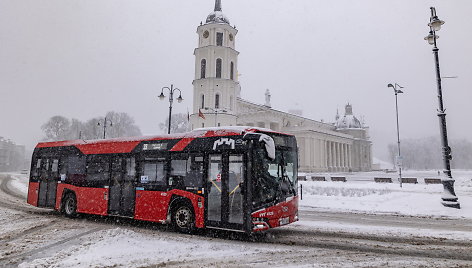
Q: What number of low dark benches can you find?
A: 6